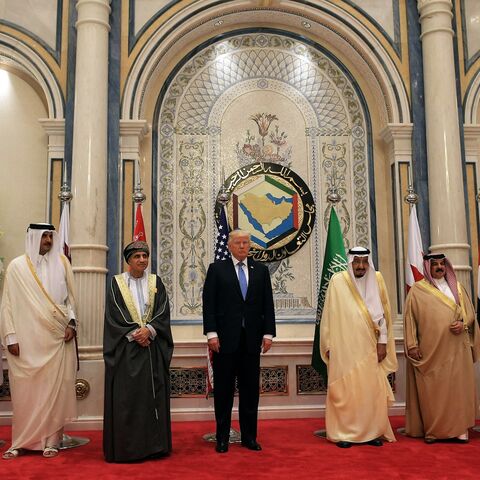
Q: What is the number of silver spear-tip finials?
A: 5